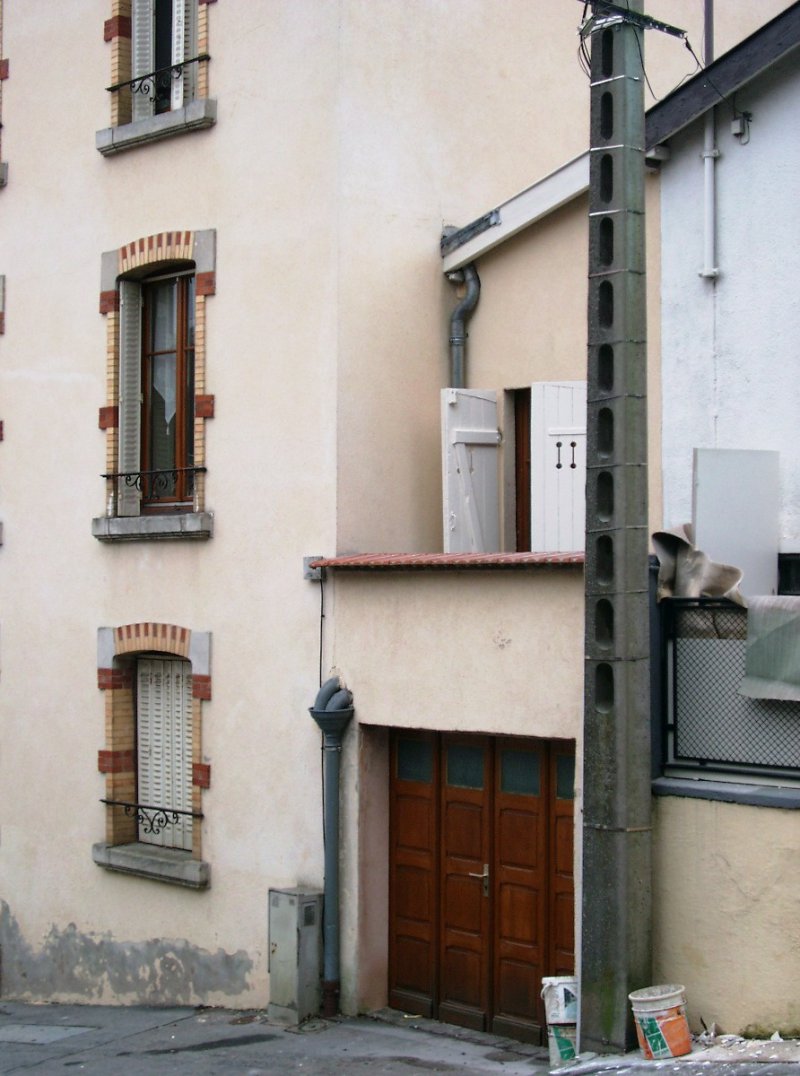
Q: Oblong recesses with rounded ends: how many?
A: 11